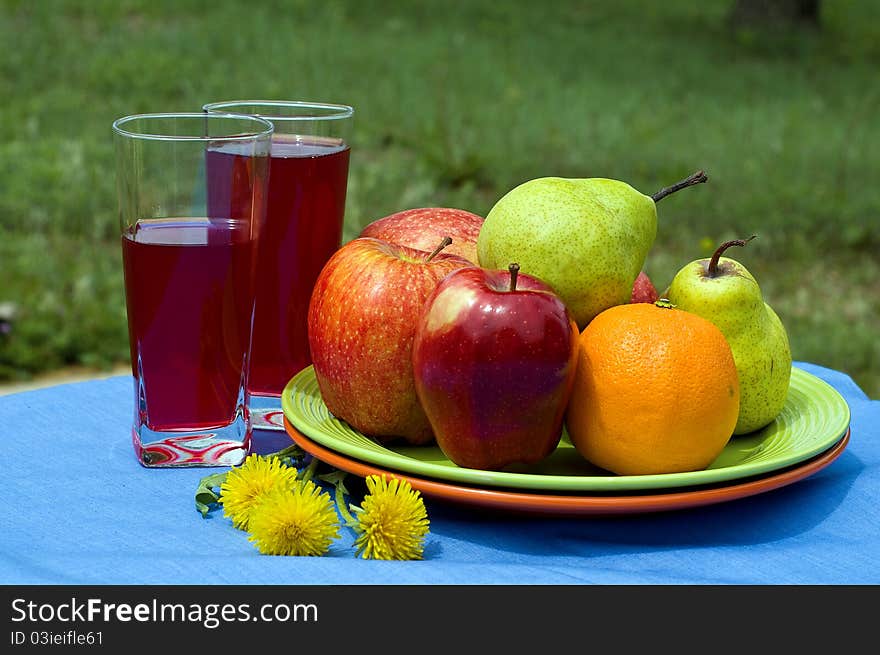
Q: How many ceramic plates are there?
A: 2